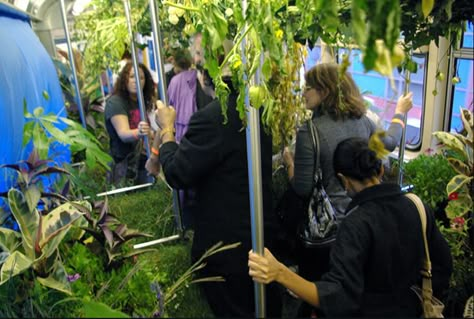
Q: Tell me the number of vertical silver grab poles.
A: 5